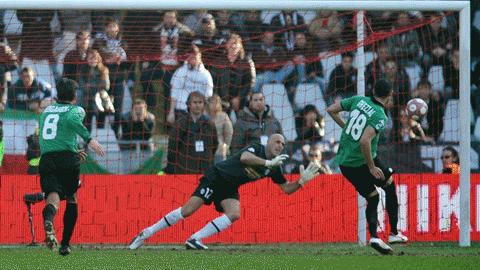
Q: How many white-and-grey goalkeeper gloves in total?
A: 2